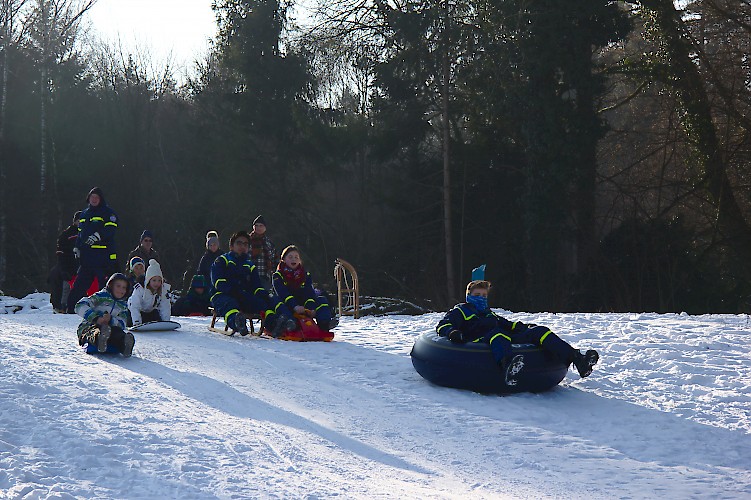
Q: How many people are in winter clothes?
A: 12